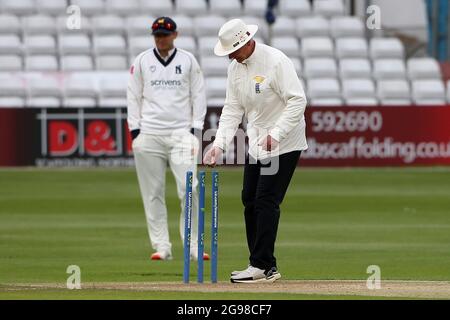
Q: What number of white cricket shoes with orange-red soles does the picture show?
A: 2